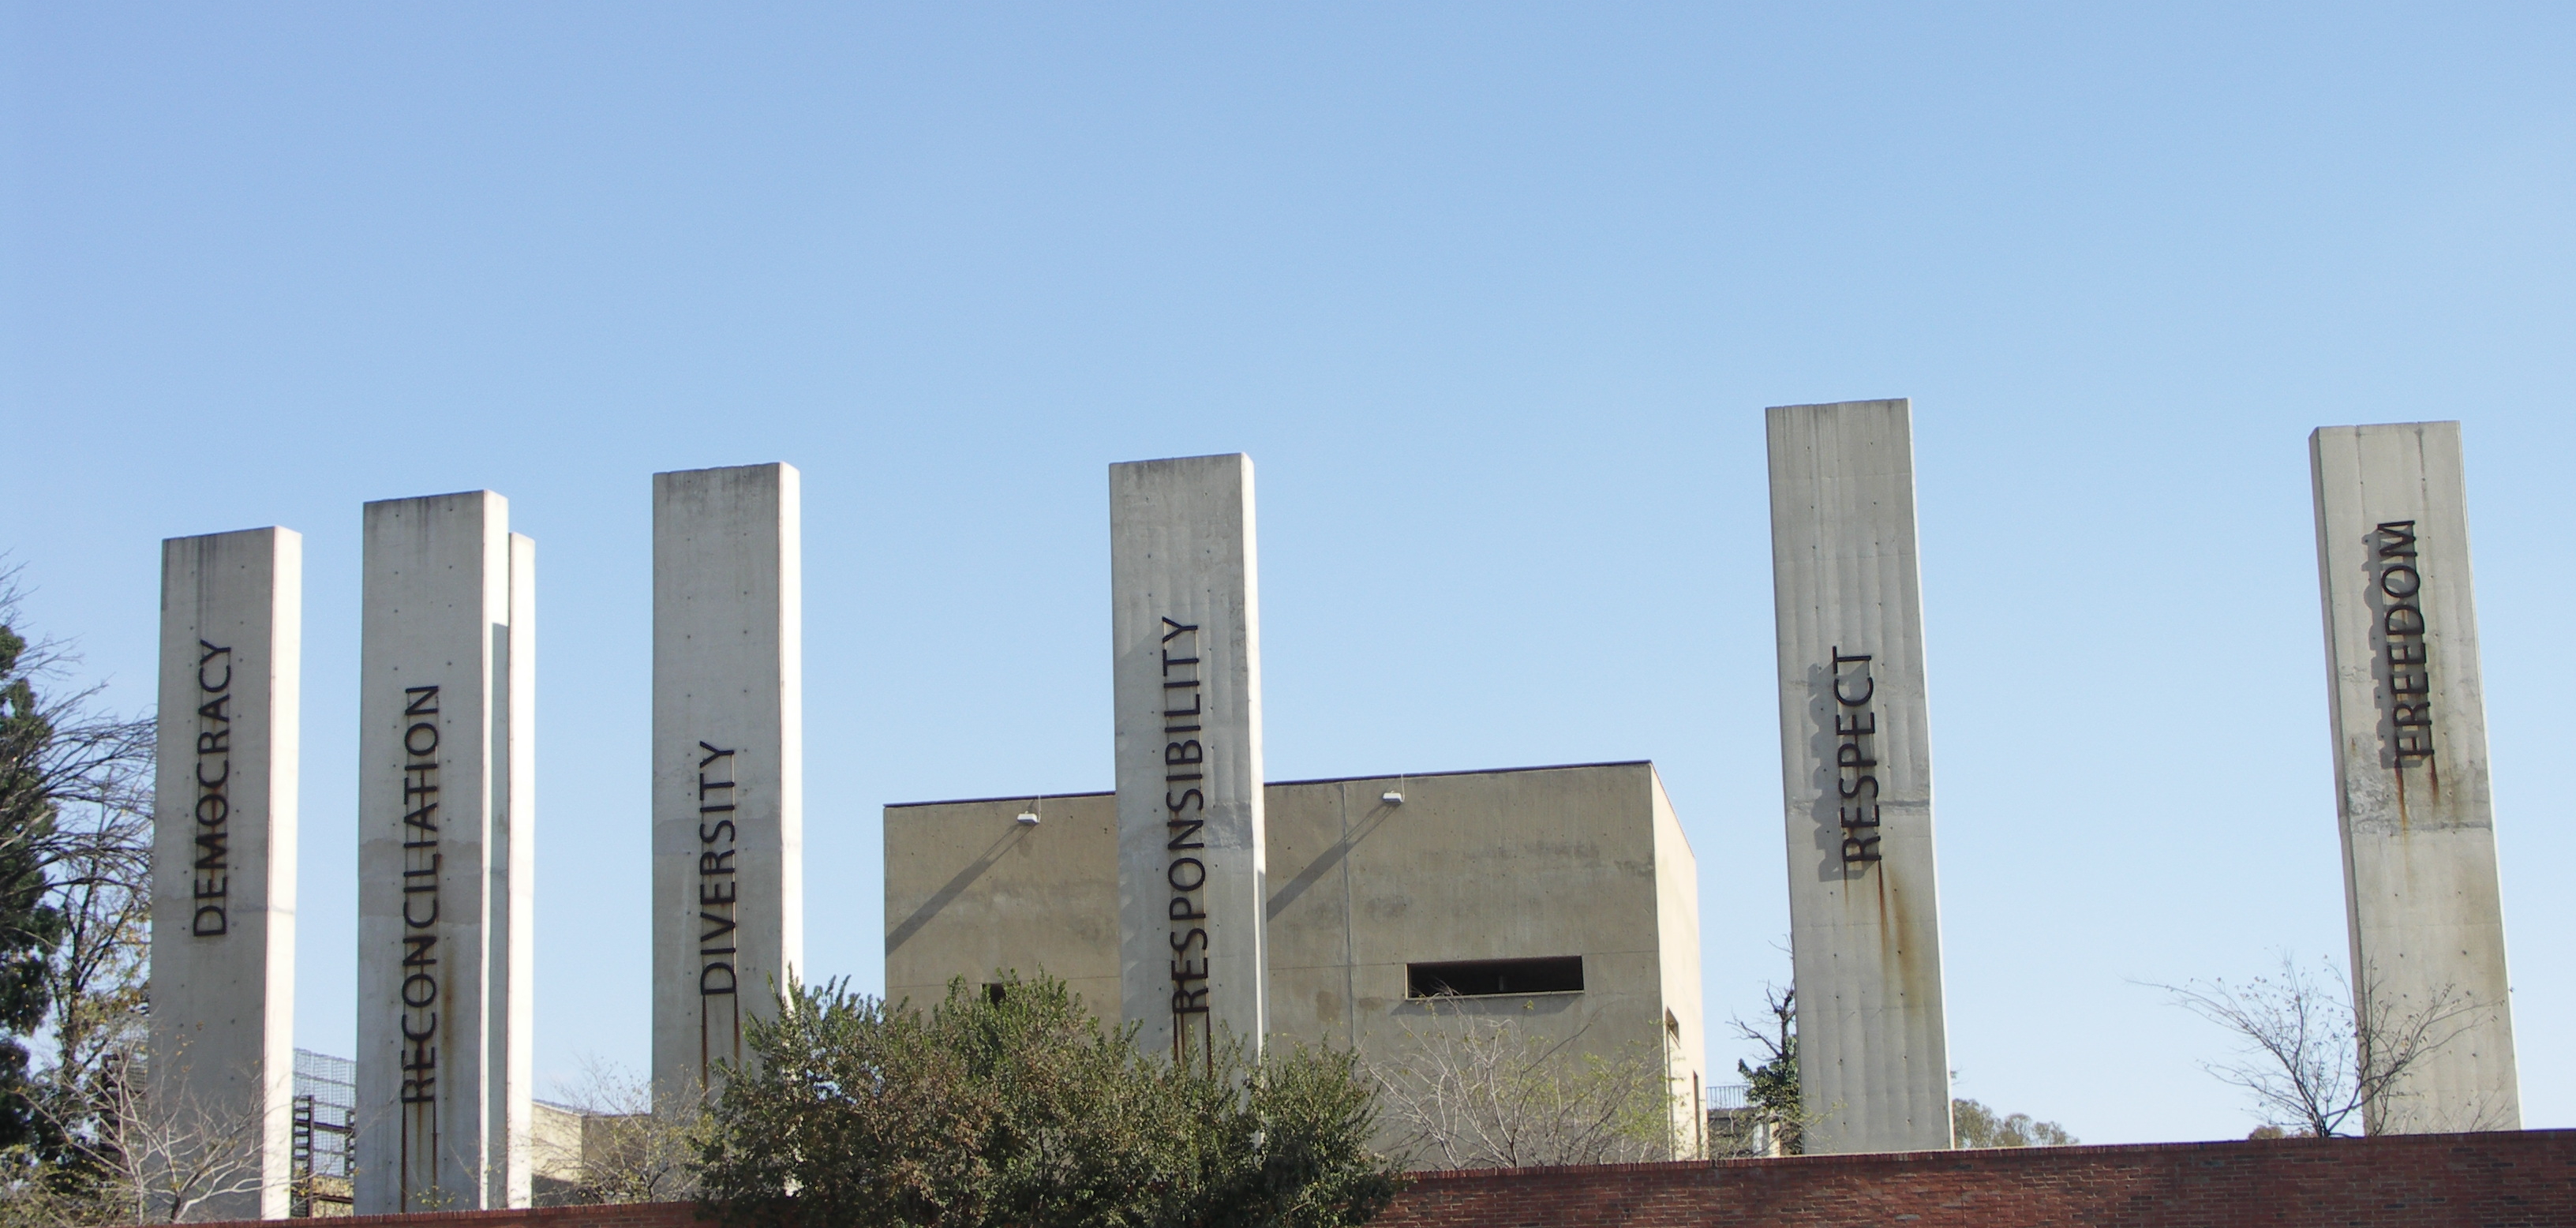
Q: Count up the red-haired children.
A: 0